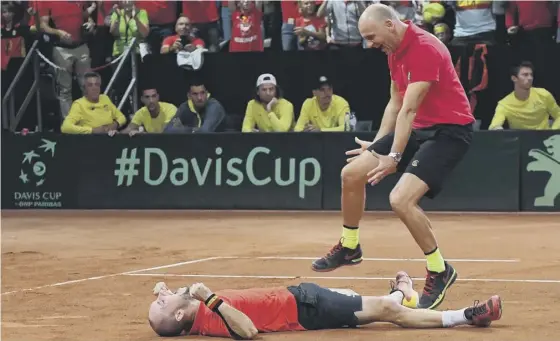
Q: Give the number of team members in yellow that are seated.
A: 5